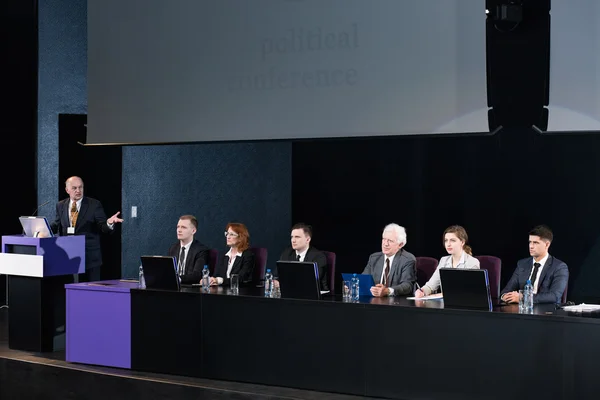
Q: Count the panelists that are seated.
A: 6